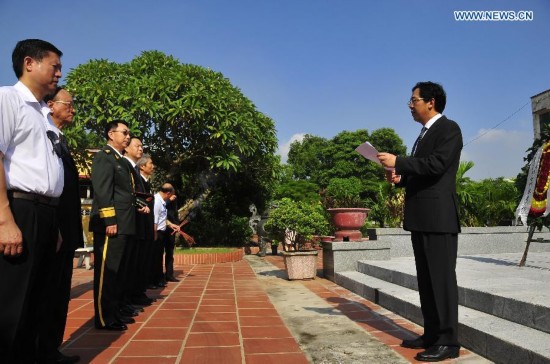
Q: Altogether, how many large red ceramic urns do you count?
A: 1